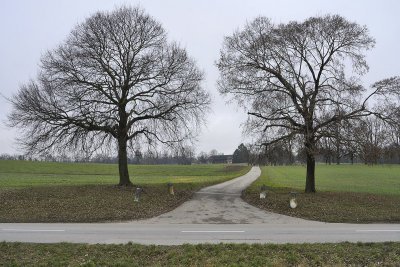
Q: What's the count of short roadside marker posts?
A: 4